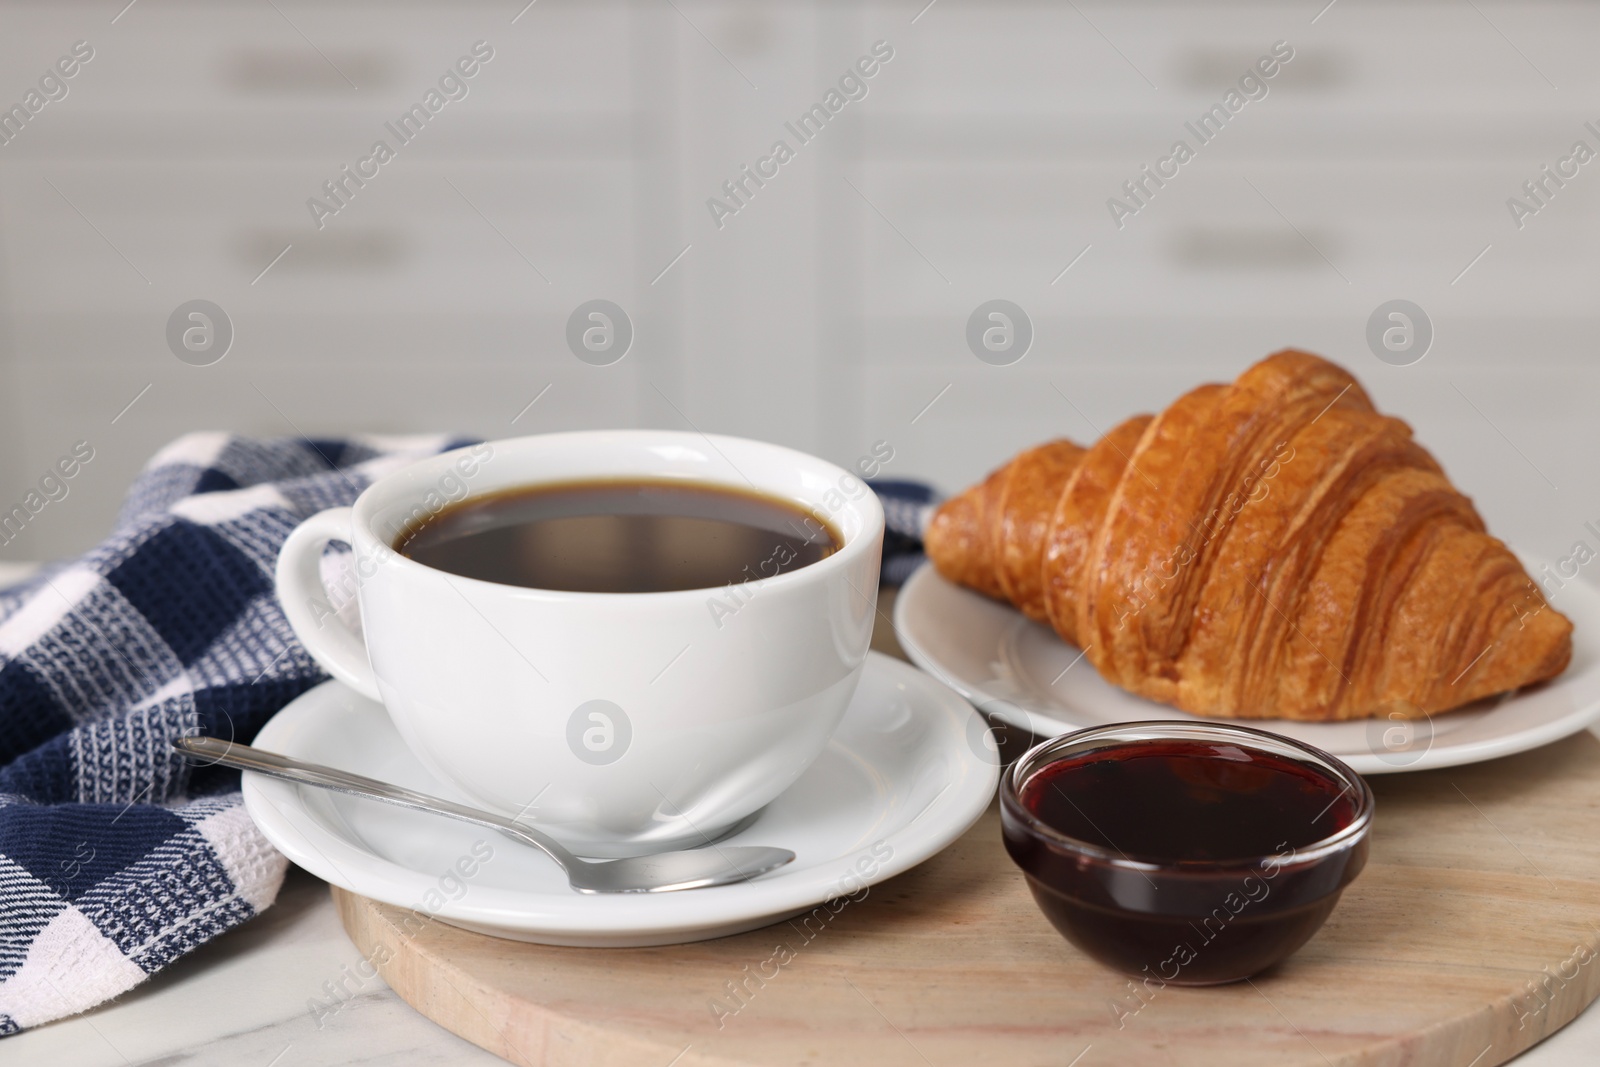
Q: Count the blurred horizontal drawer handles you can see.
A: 4